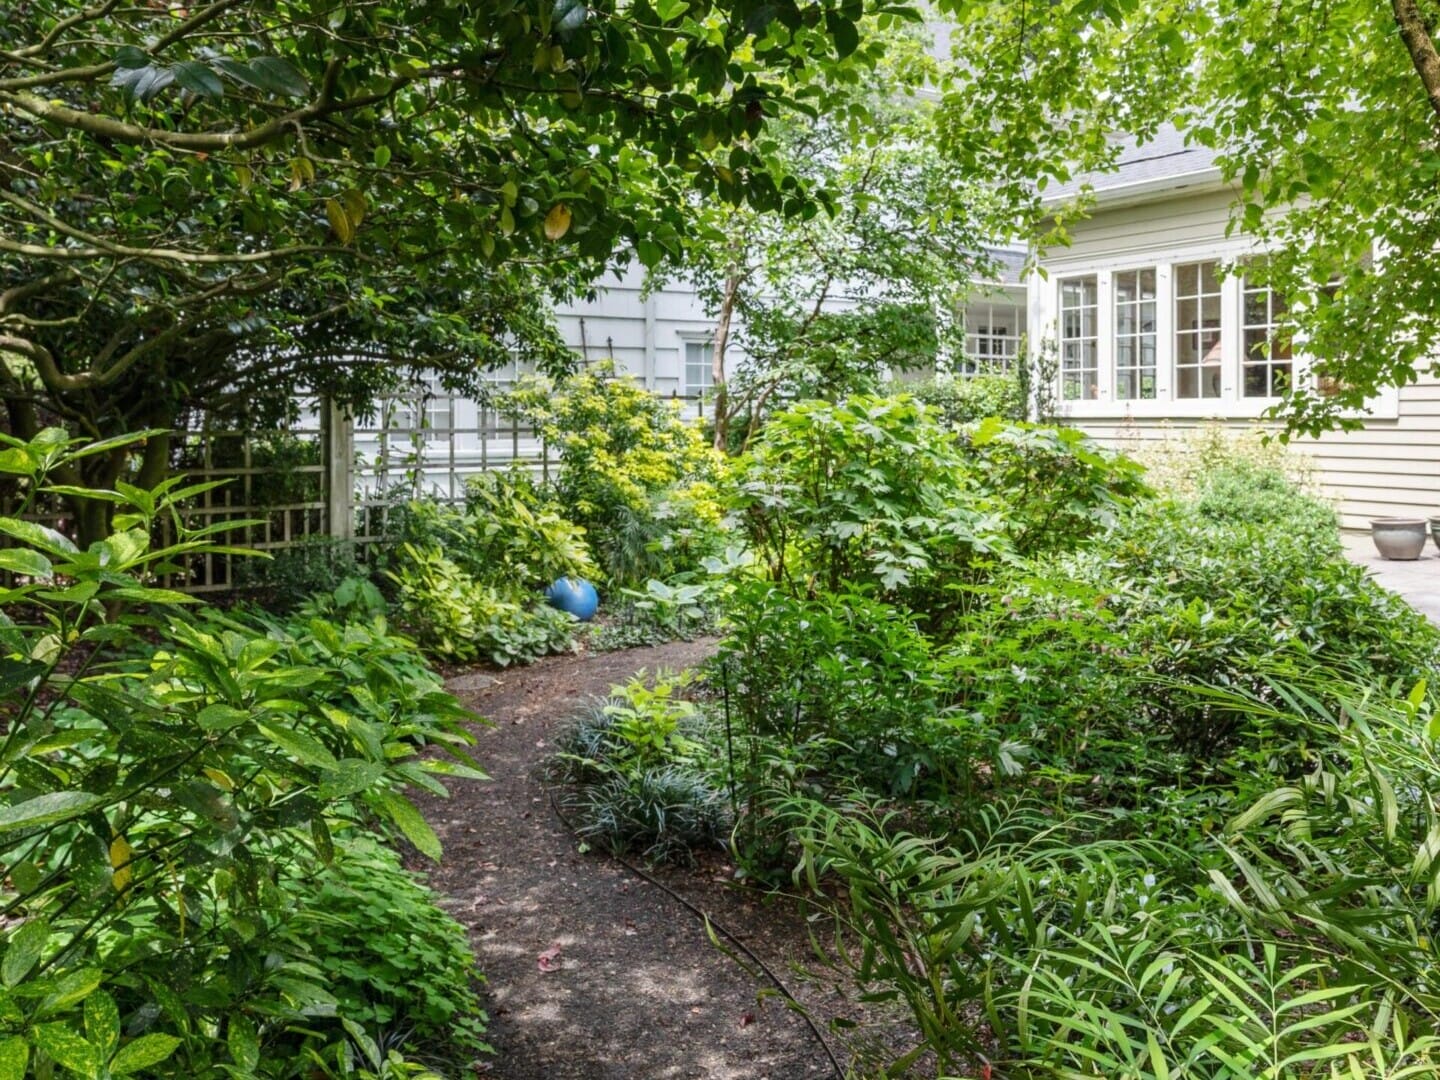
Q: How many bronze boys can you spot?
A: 0